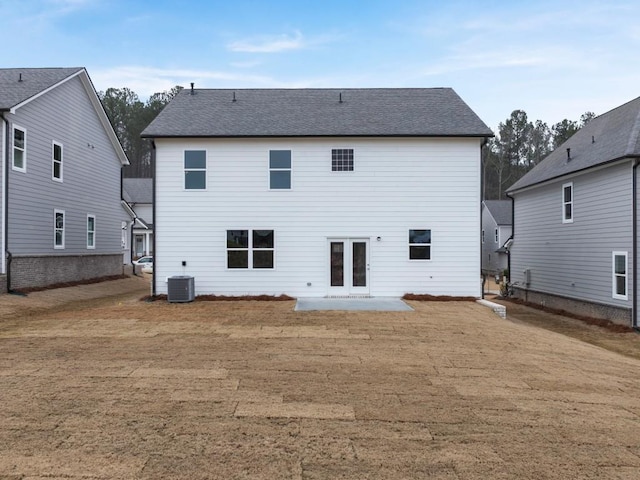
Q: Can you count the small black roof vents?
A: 6